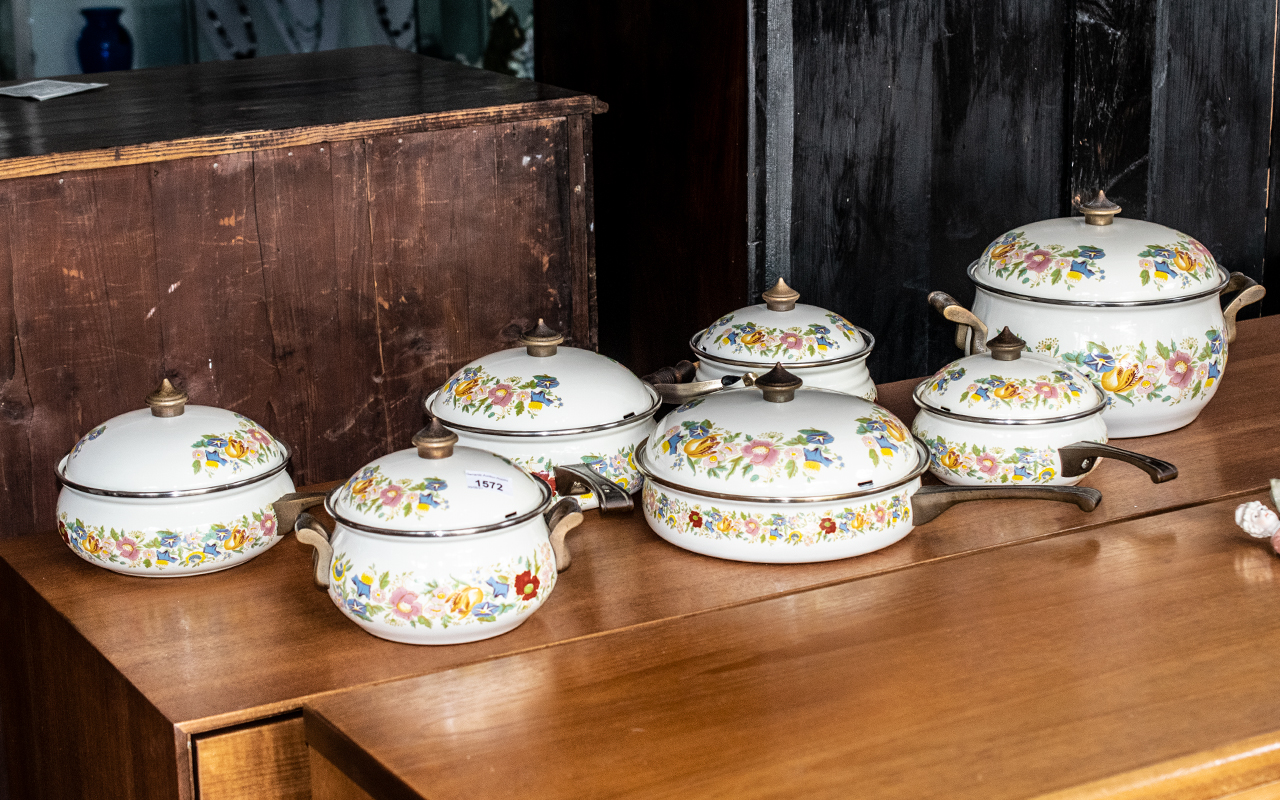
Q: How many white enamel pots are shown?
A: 7